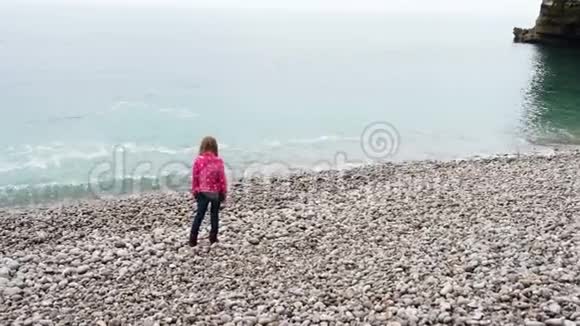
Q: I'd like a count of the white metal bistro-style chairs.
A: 0